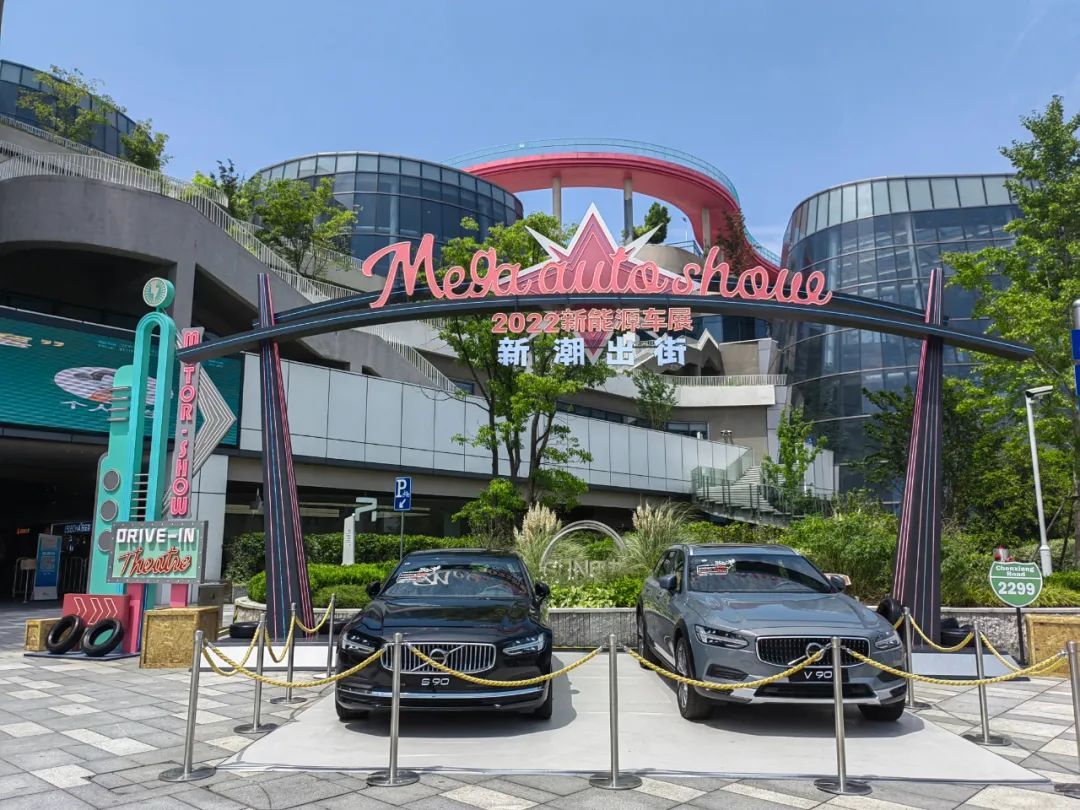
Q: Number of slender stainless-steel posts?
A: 10